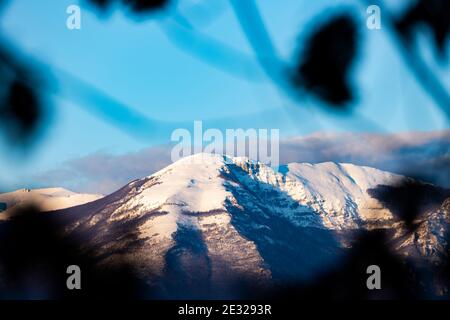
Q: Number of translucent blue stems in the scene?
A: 4